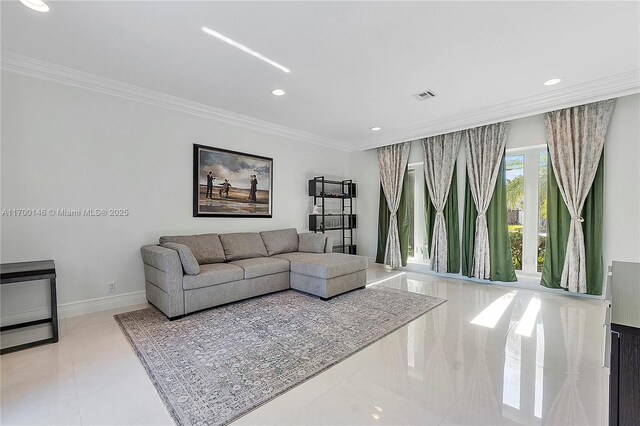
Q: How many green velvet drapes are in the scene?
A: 4